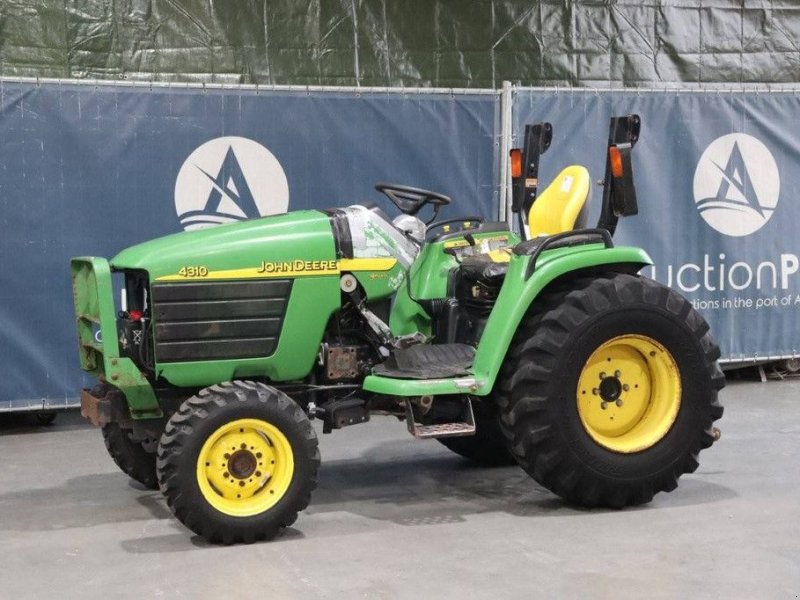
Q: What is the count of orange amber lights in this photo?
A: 2